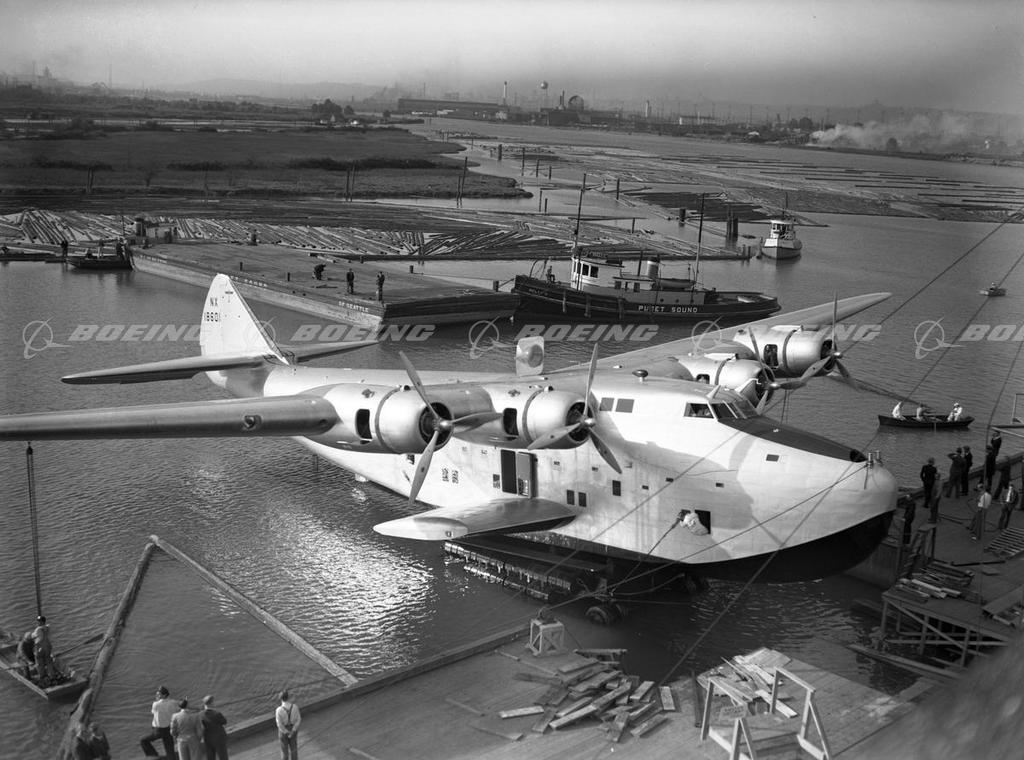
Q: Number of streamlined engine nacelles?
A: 4